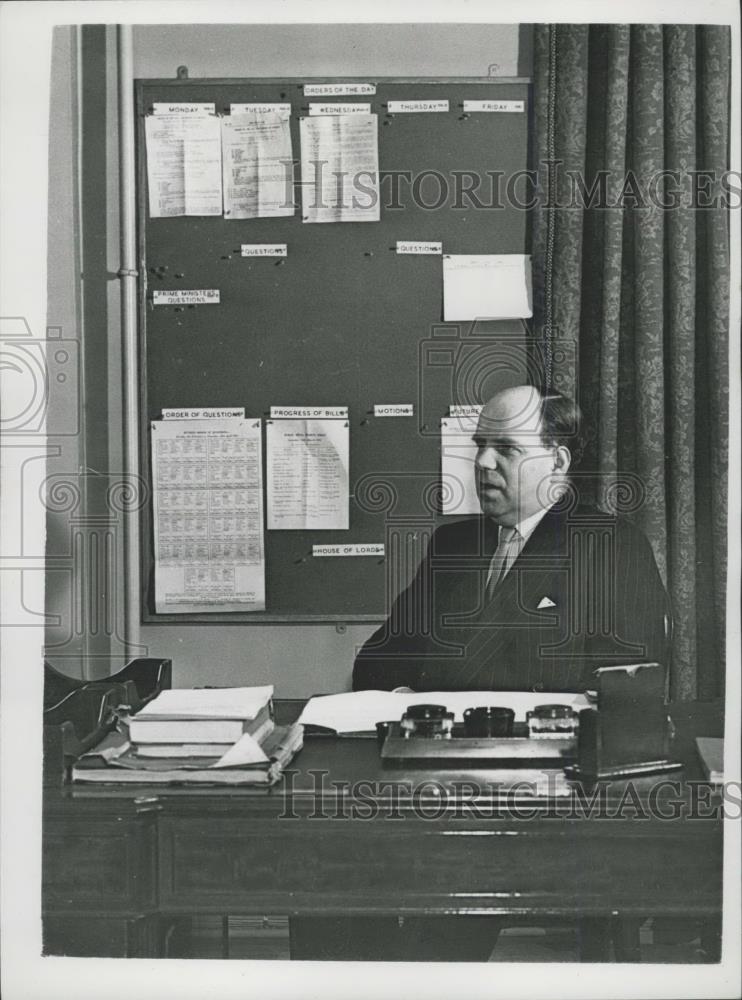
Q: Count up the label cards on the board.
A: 14